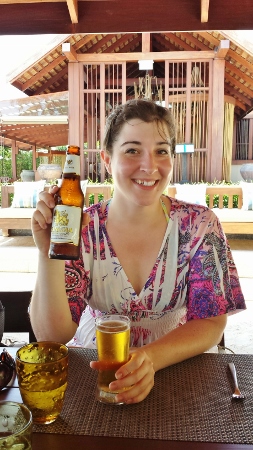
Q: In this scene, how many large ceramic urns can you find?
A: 3